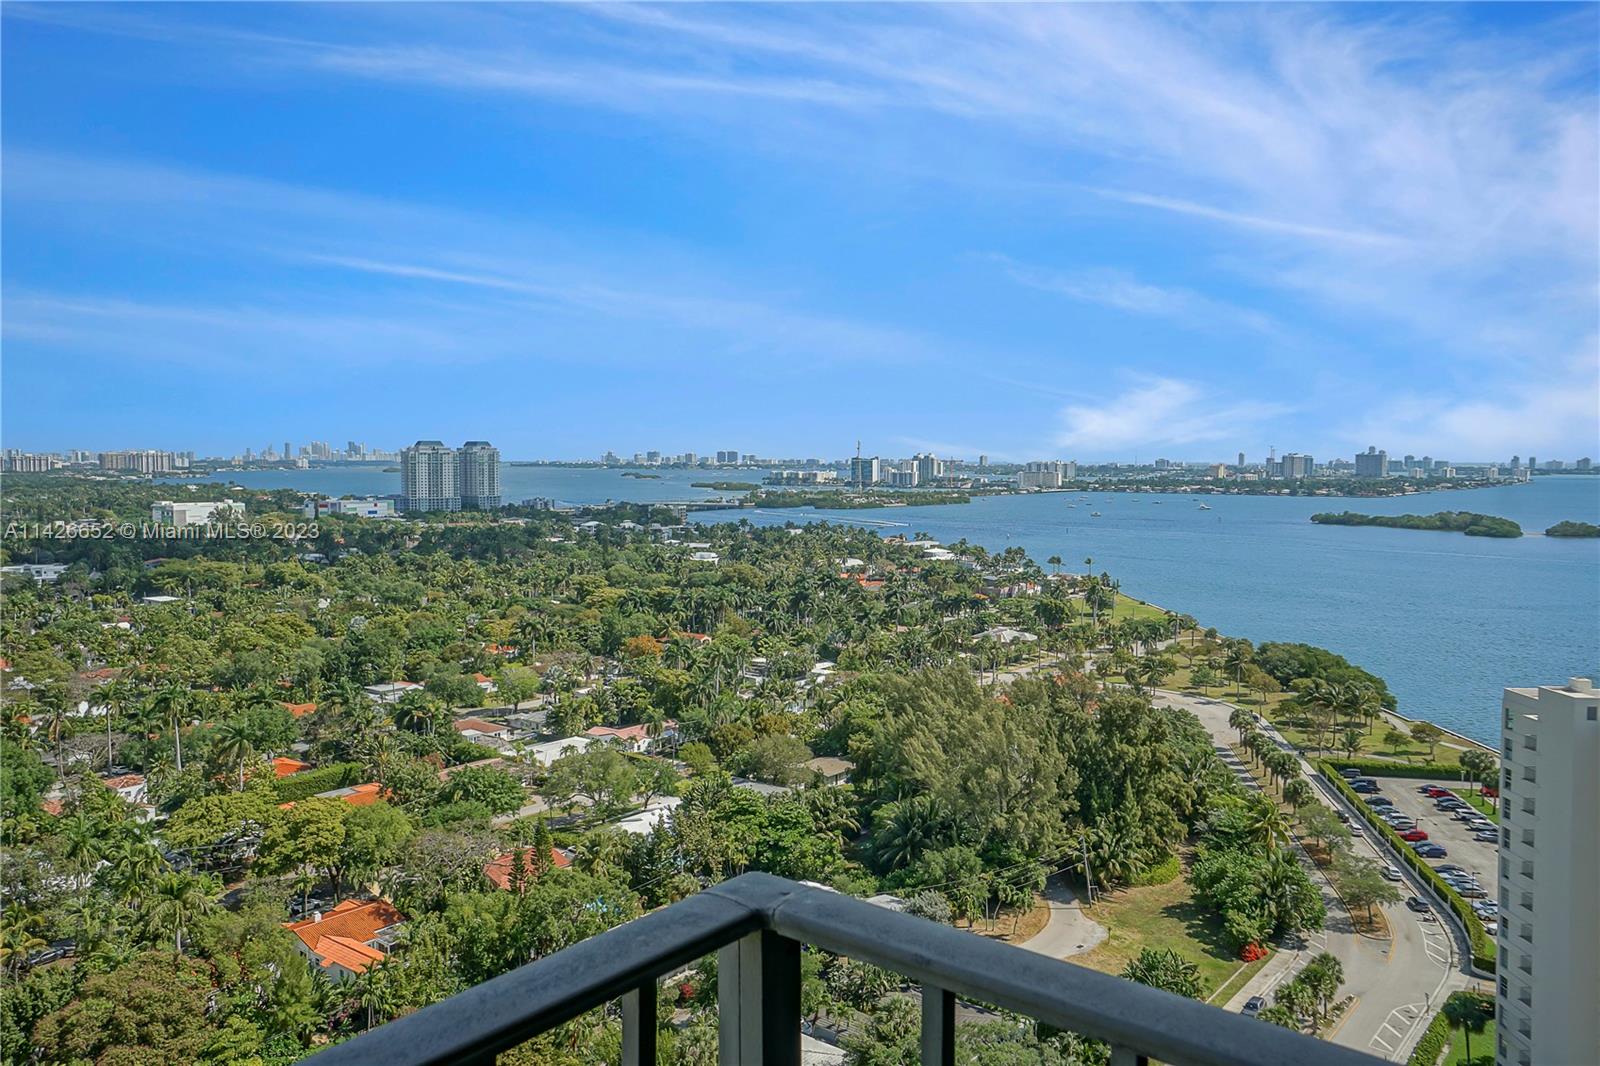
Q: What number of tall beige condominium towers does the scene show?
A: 2